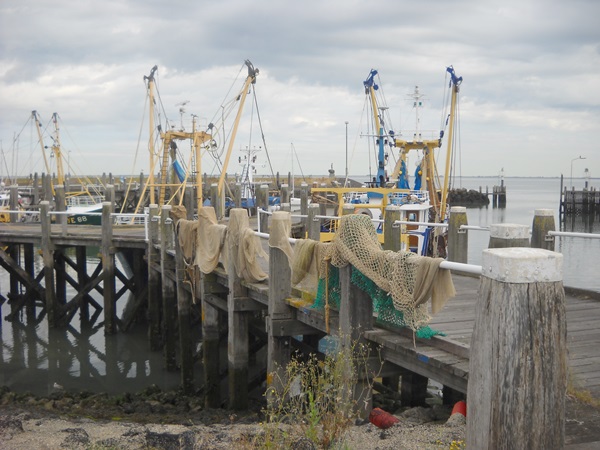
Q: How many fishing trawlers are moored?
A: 3